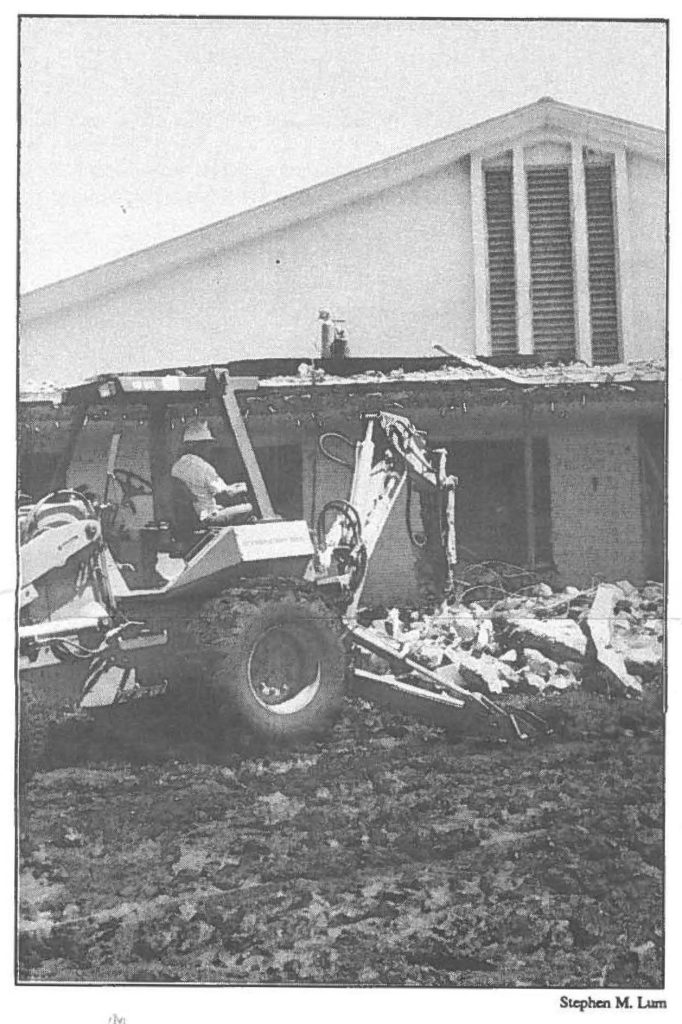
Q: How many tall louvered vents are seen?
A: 3